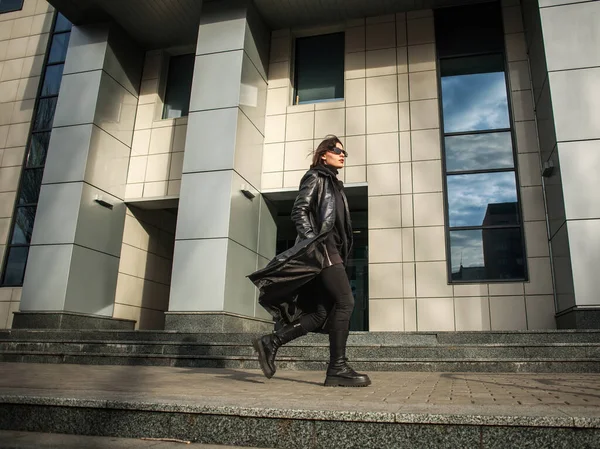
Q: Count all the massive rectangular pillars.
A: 3